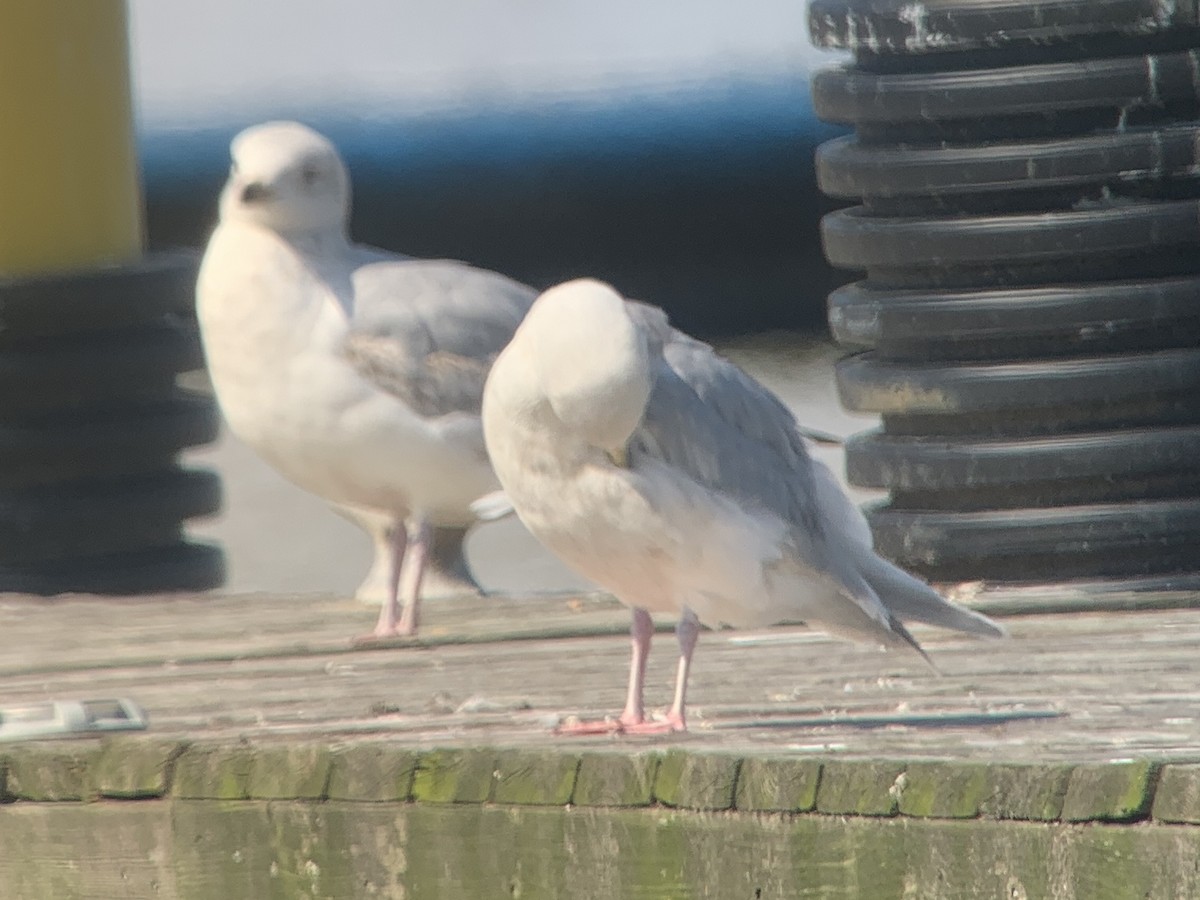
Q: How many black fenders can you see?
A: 2